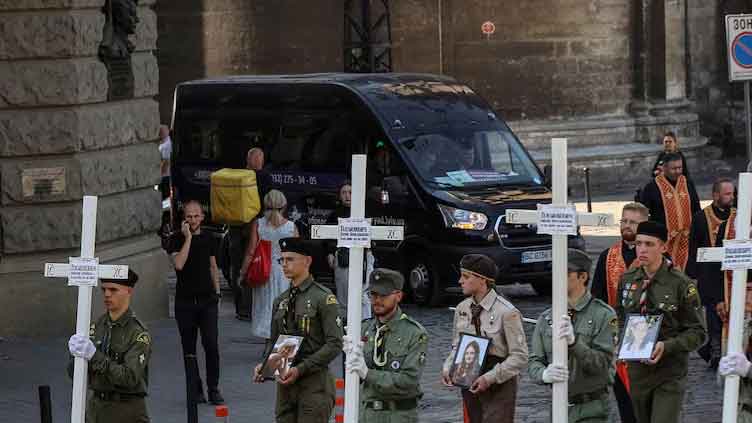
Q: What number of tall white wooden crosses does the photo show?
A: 4